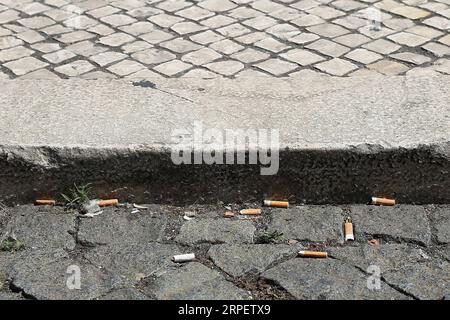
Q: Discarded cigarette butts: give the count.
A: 8